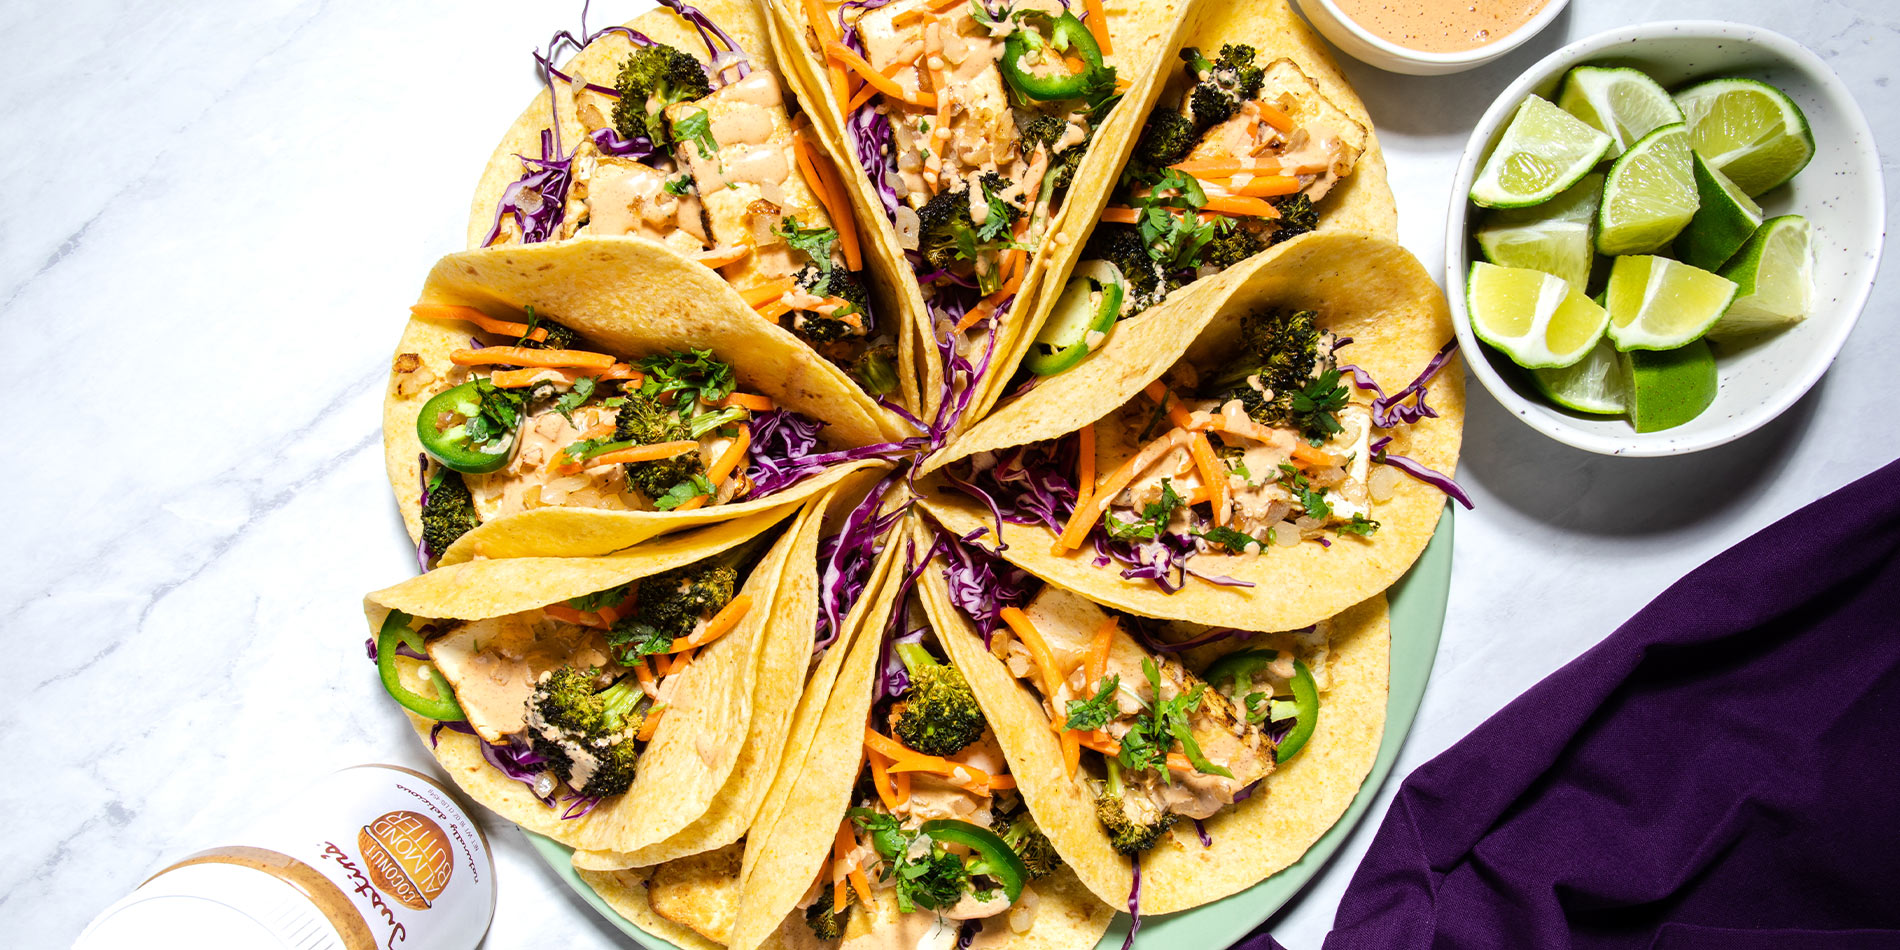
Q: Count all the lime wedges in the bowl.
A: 11